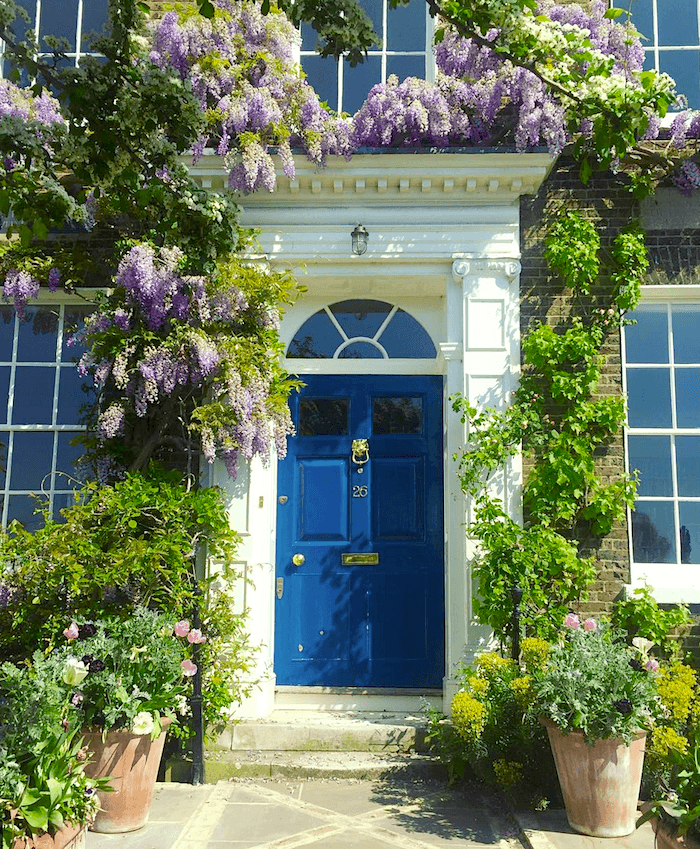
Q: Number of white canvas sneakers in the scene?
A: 0